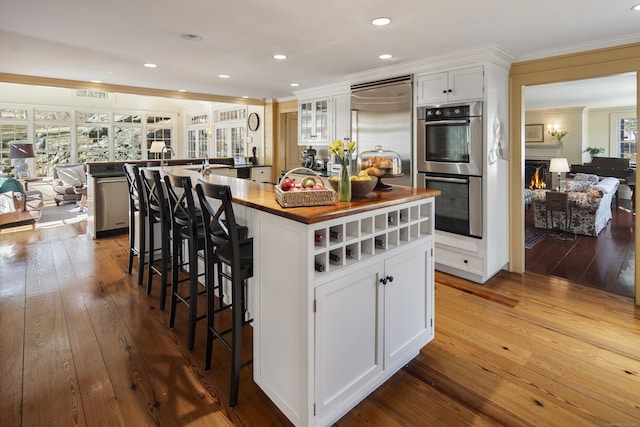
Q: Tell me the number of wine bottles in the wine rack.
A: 8